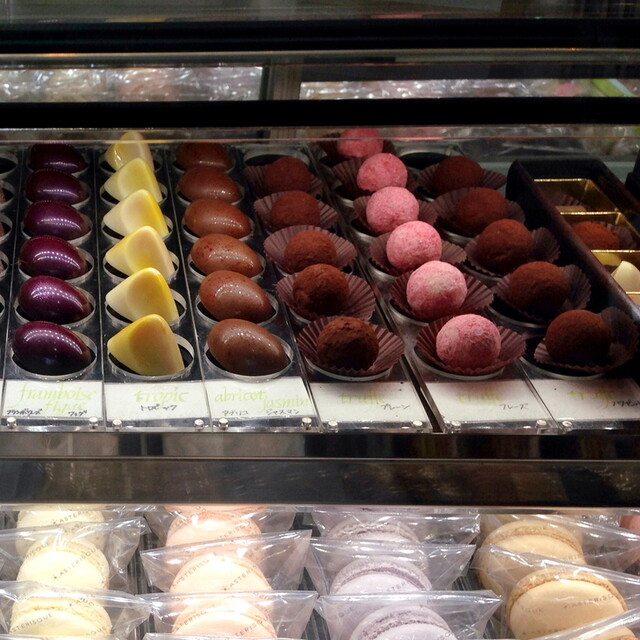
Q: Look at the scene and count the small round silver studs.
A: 11